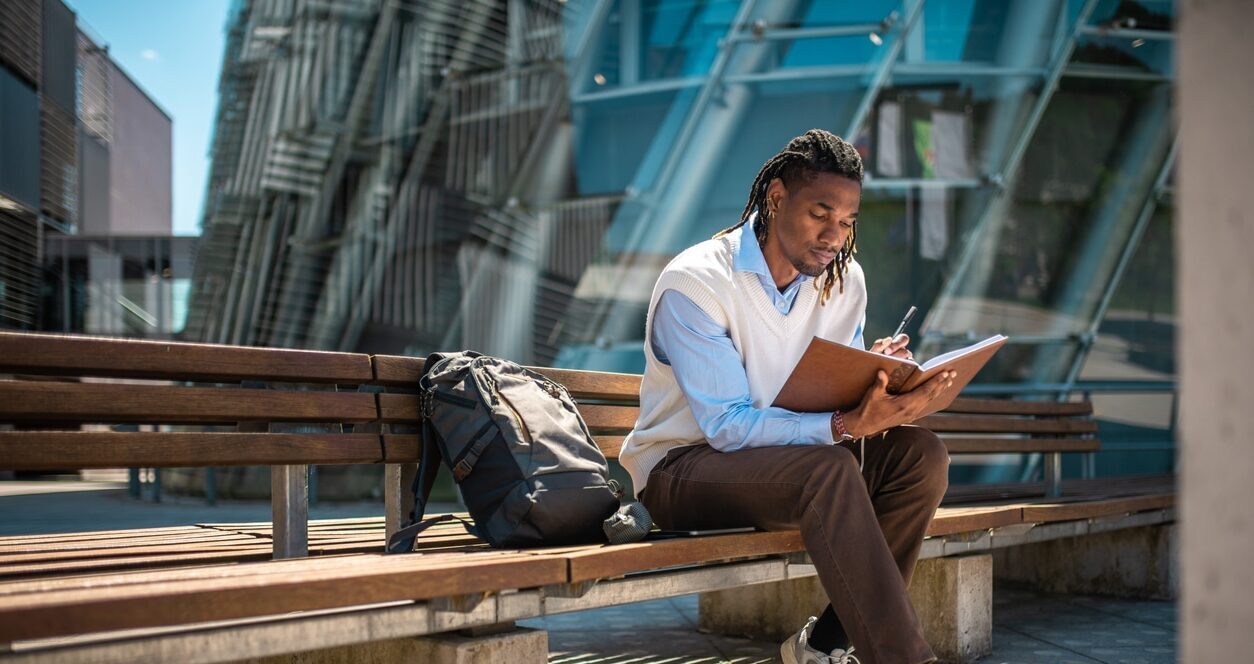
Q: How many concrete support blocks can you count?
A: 3